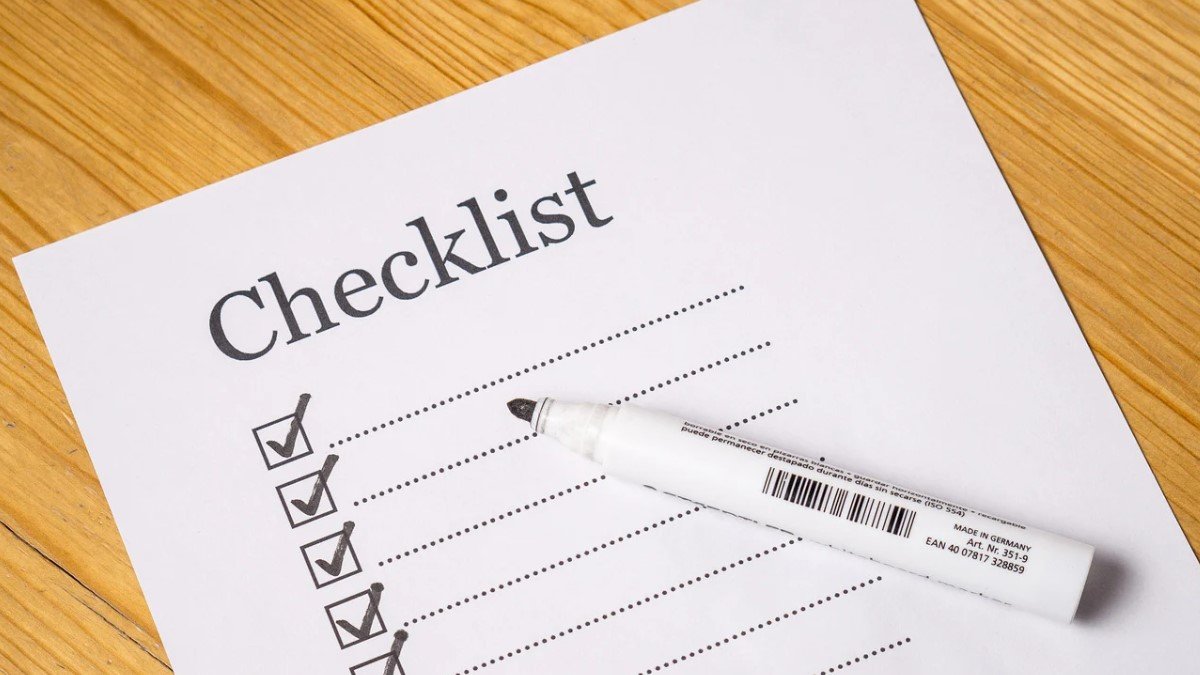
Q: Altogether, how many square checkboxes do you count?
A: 5